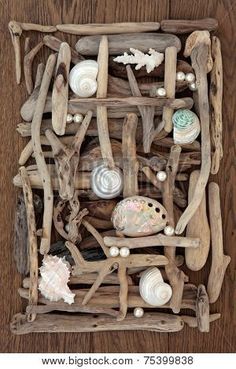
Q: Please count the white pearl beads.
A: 11